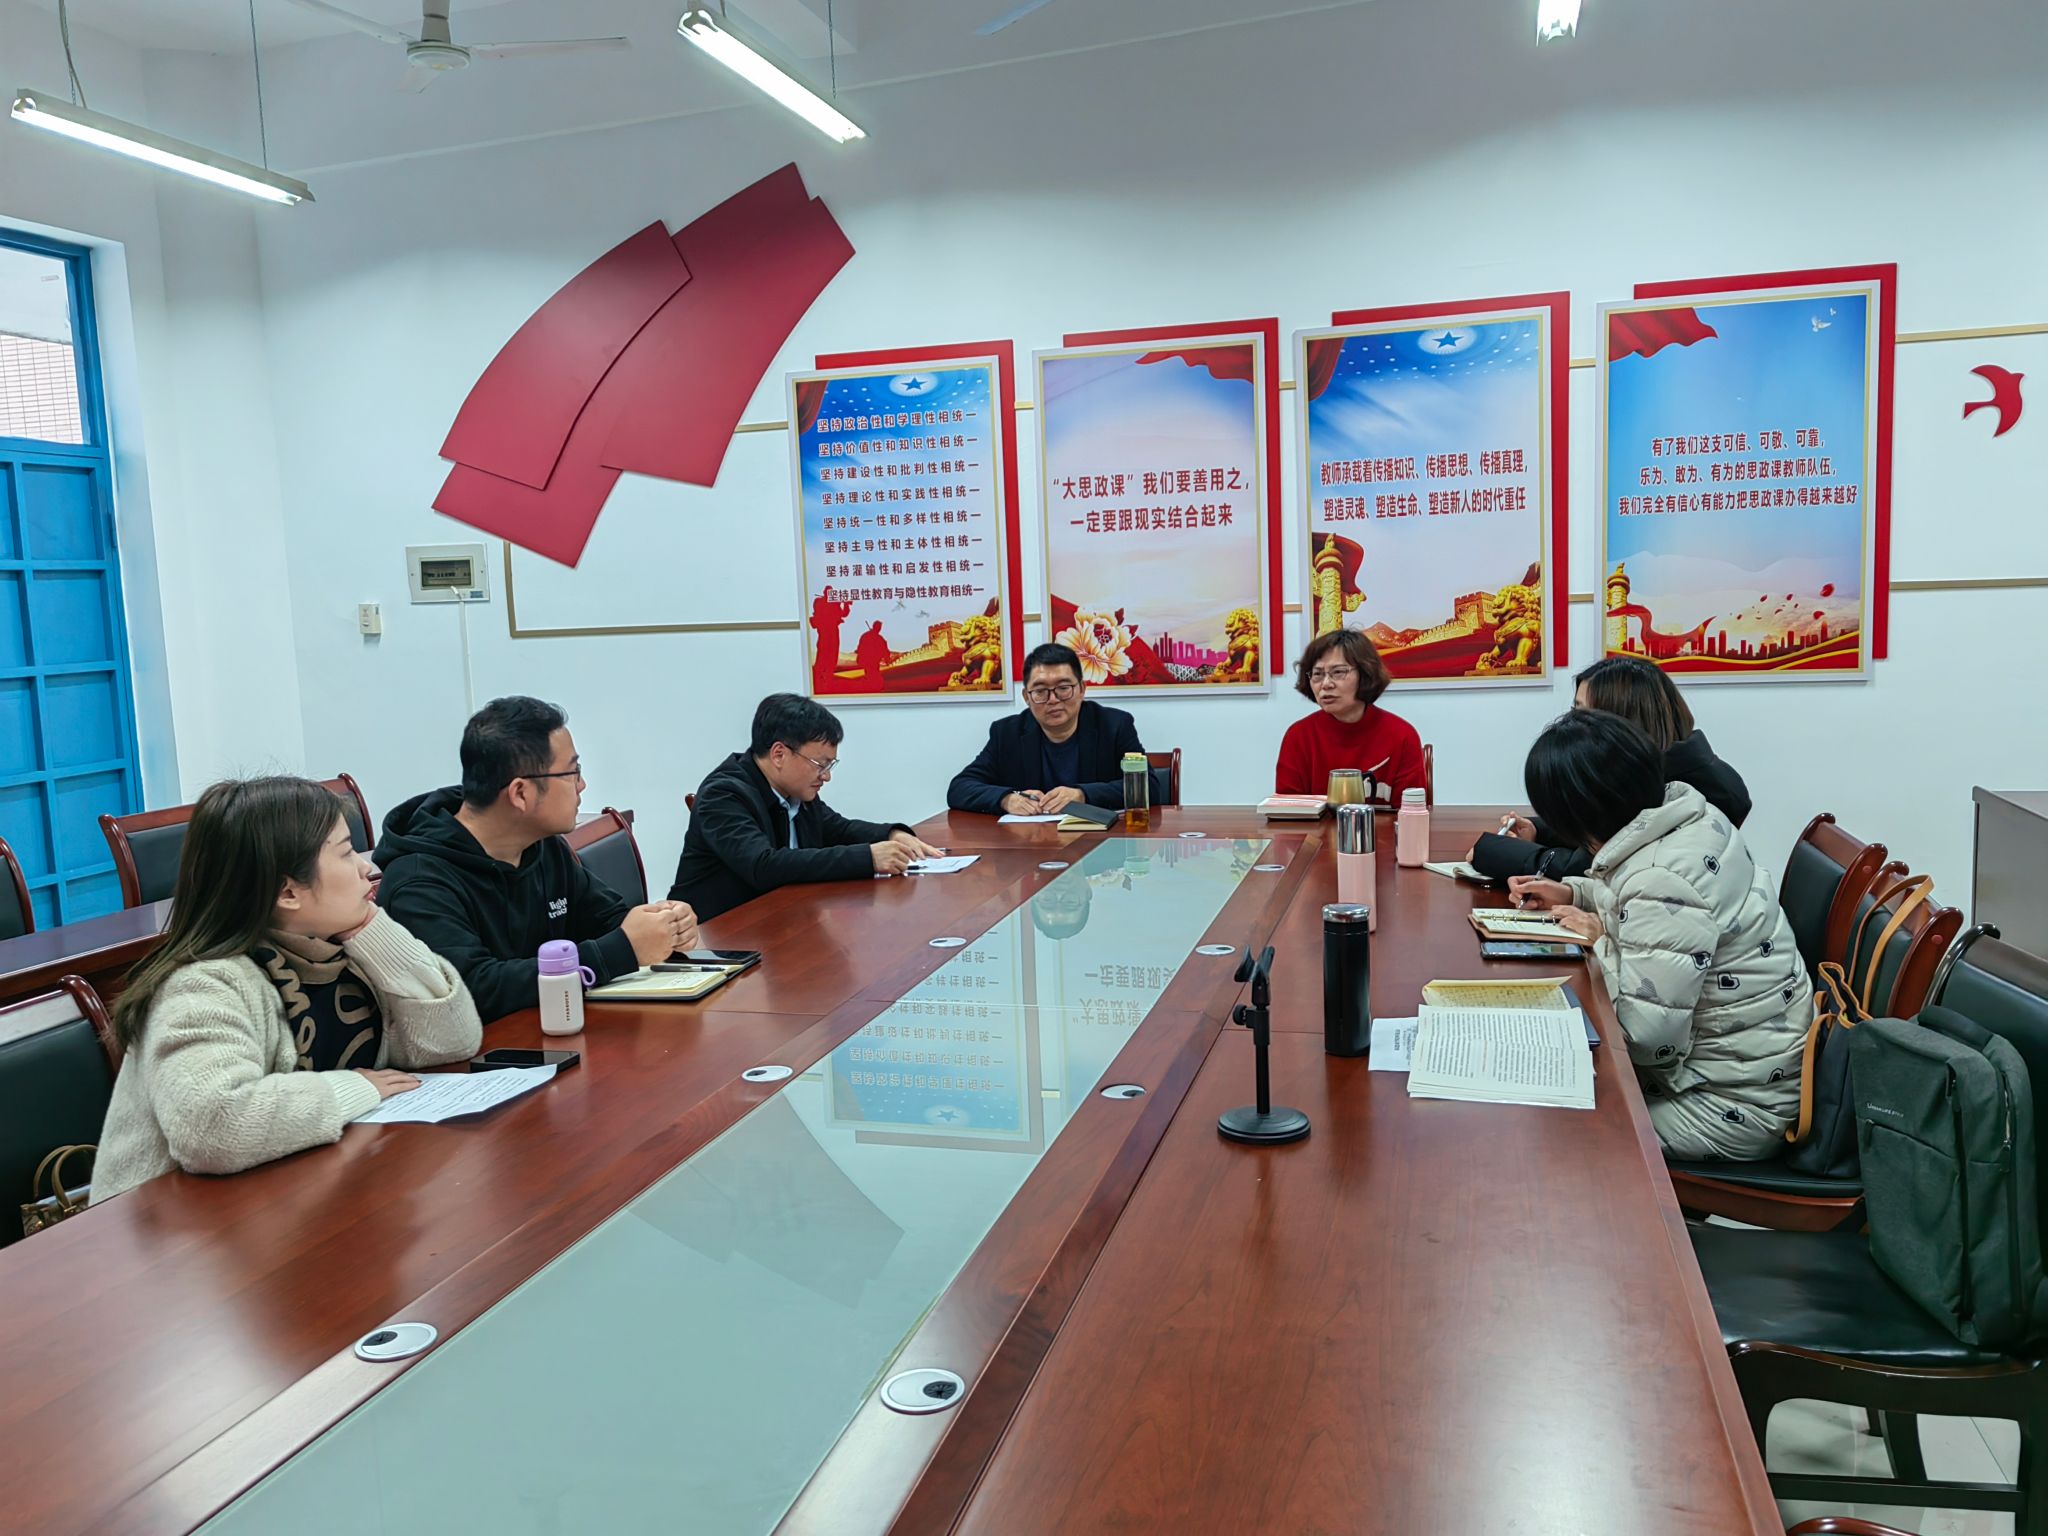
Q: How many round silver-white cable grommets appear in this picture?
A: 9